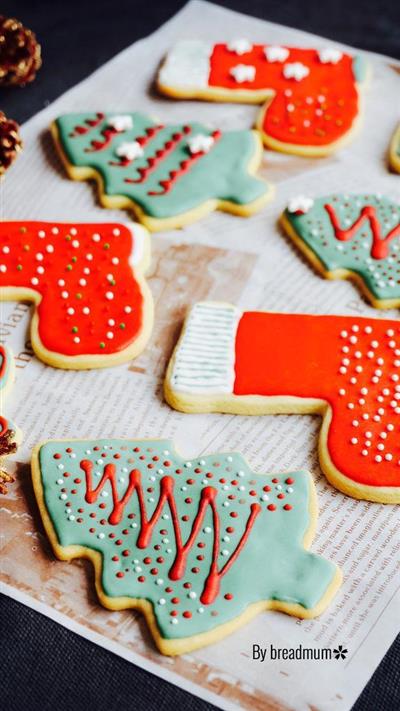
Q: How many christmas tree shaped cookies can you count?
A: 3